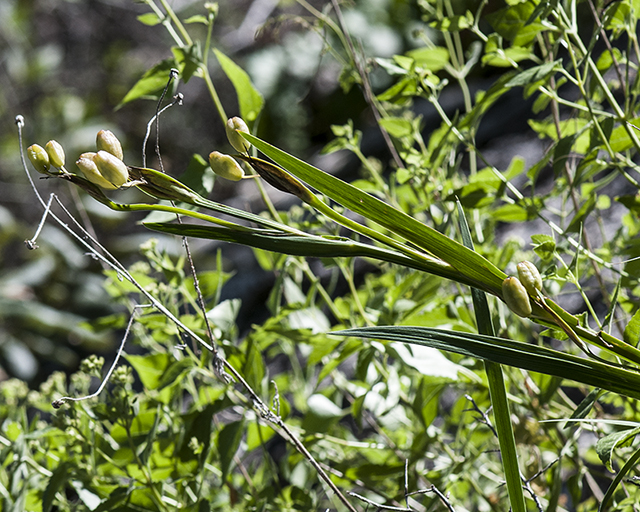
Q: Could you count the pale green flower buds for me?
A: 9